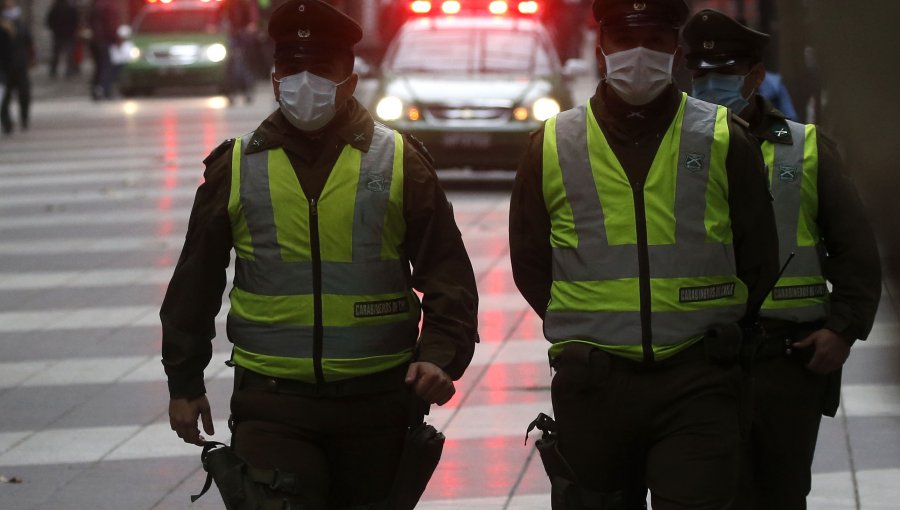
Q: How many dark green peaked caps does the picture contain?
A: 3